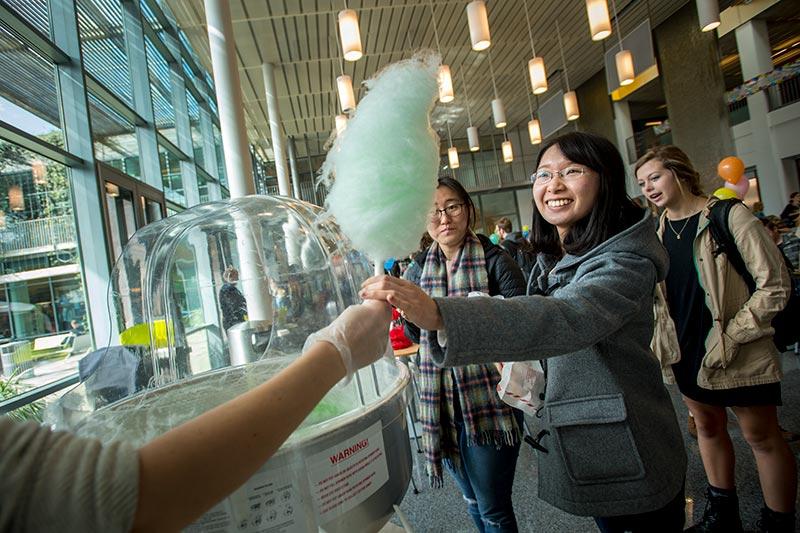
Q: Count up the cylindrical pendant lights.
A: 15